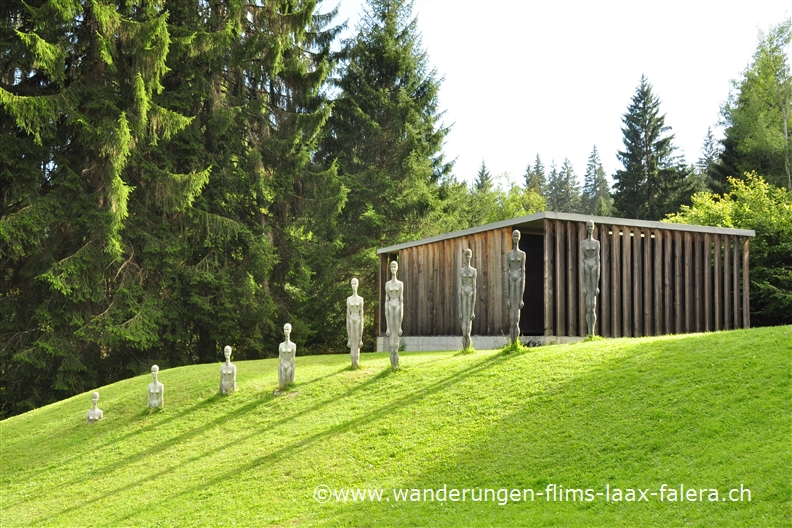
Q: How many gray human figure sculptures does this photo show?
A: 9